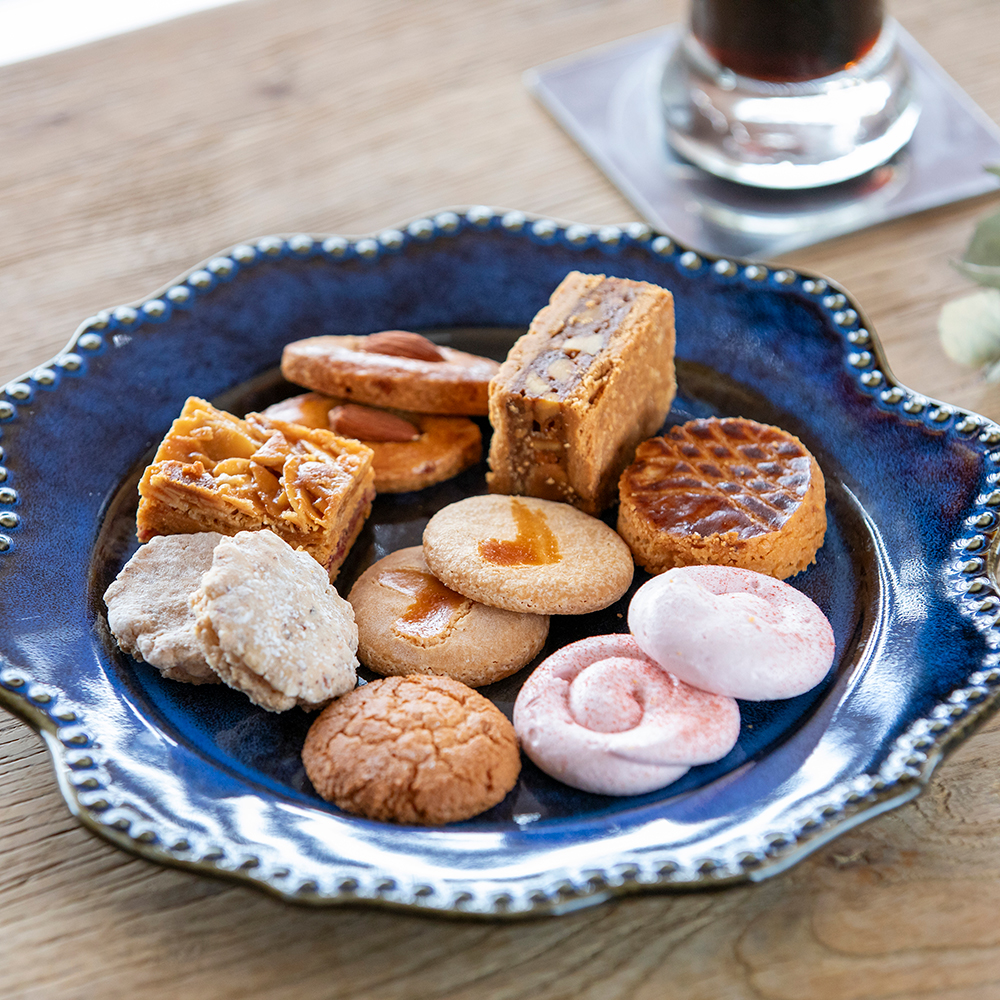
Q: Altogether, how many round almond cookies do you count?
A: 2